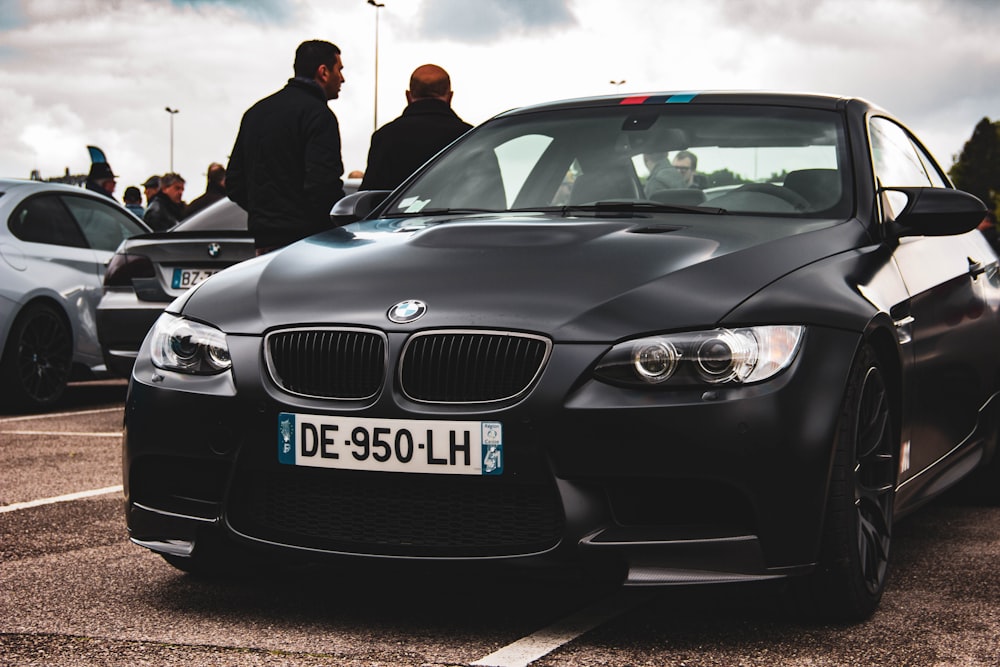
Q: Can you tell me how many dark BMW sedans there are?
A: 2